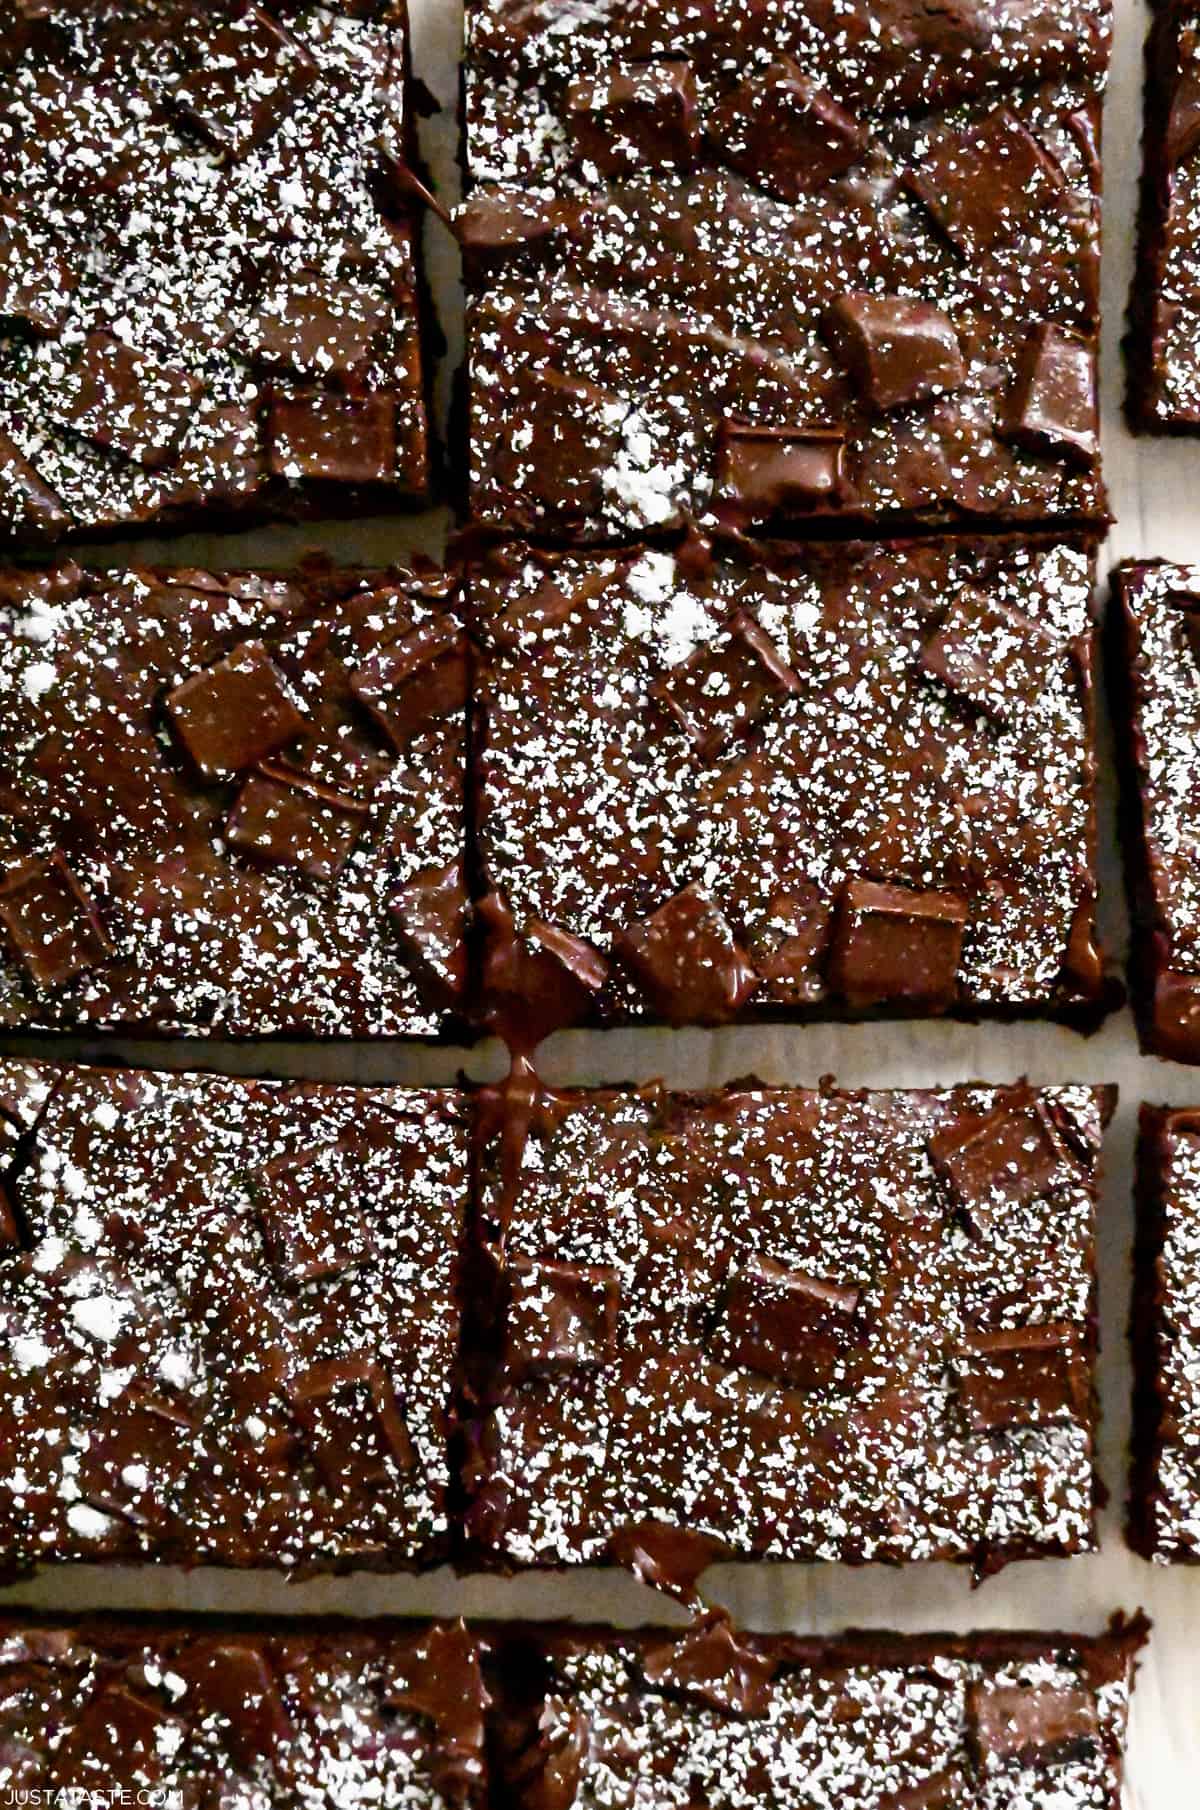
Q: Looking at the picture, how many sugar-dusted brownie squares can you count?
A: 11